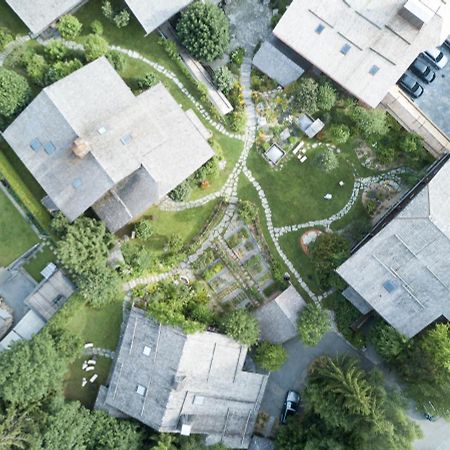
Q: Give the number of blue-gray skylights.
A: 8